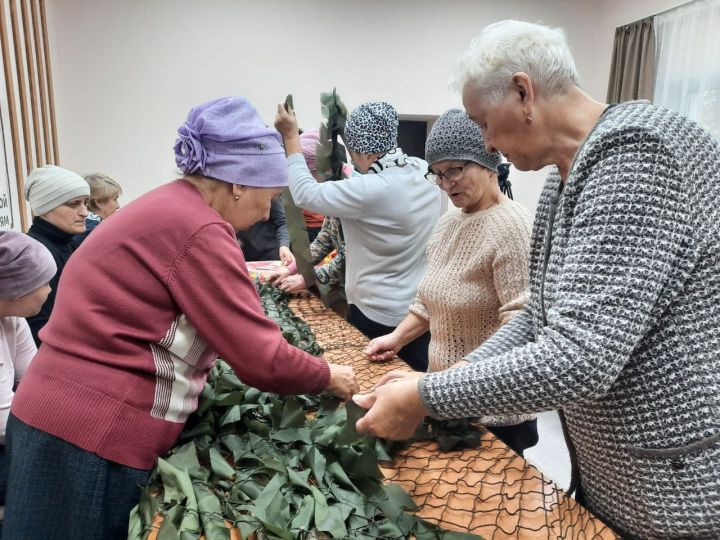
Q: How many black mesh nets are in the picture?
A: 1